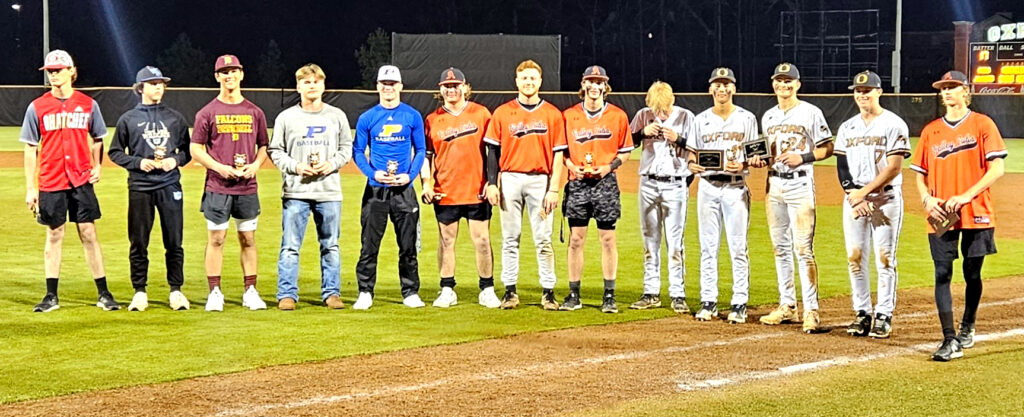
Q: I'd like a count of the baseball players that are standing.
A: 13